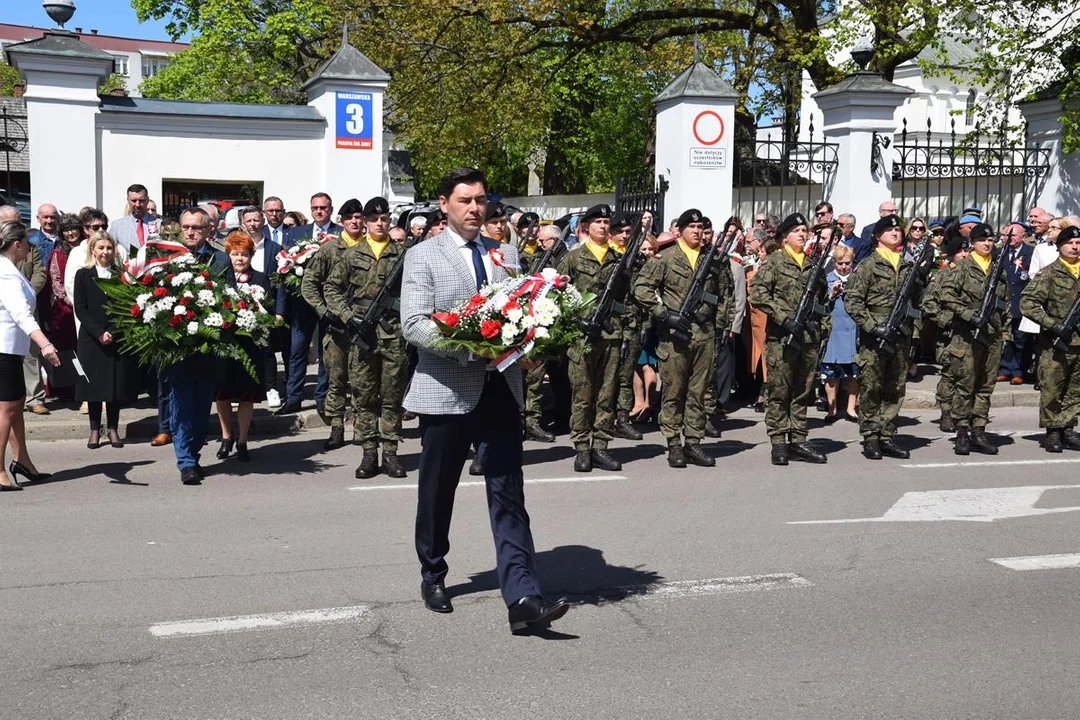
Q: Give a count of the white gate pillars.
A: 5